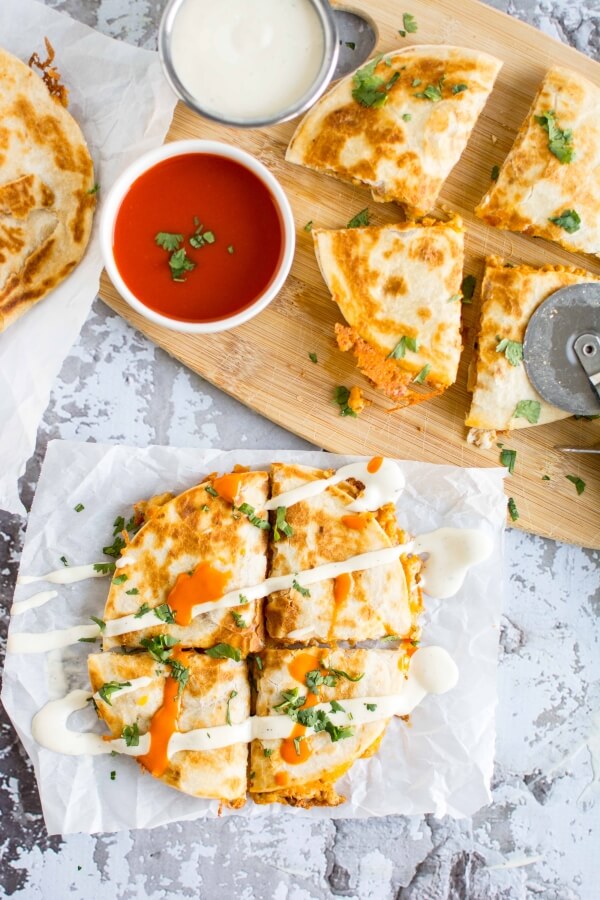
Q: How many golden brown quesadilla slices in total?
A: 8